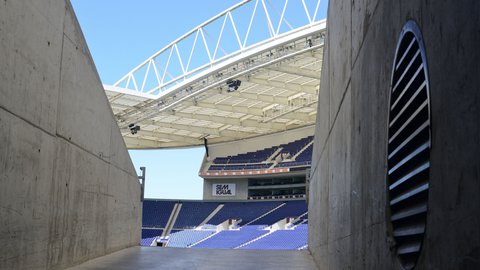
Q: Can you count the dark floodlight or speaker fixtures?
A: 2